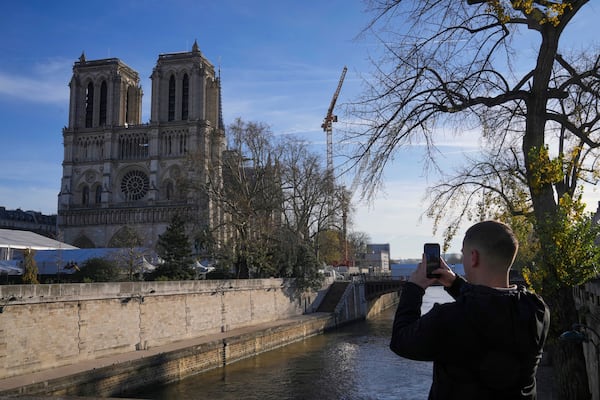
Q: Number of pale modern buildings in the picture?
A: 1